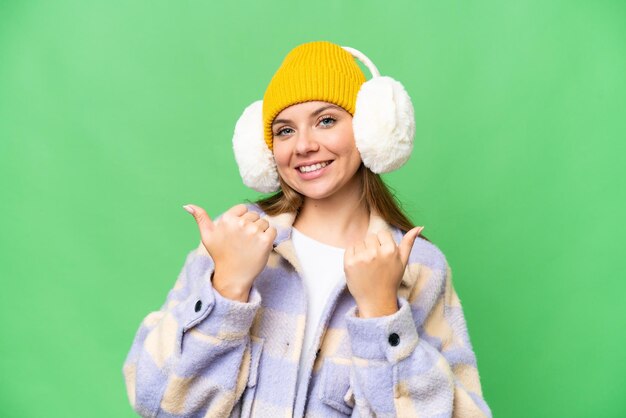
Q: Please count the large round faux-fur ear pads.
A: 2